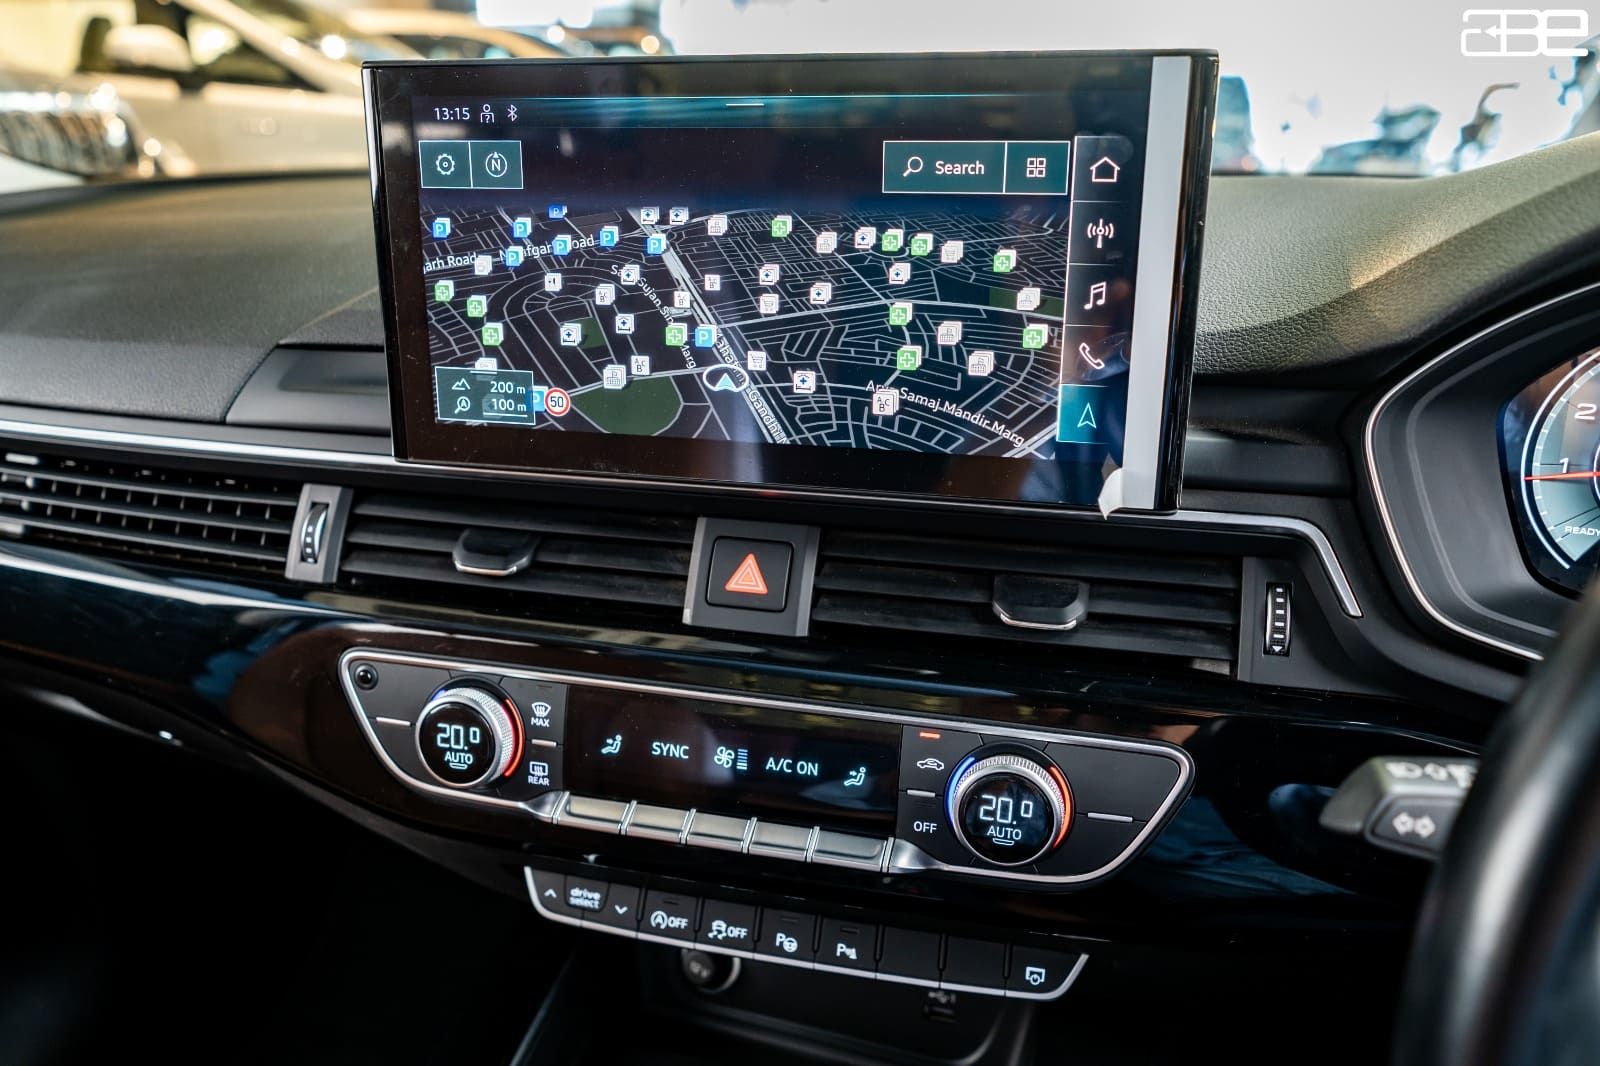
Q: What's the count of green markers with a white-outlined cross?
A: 11